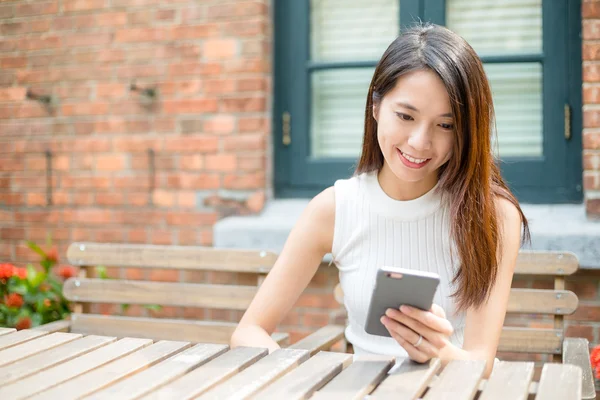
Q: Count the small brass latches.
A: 2